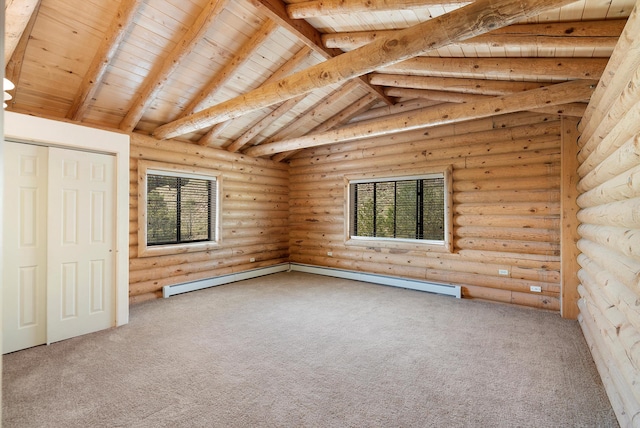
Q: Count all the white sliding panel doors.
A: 2